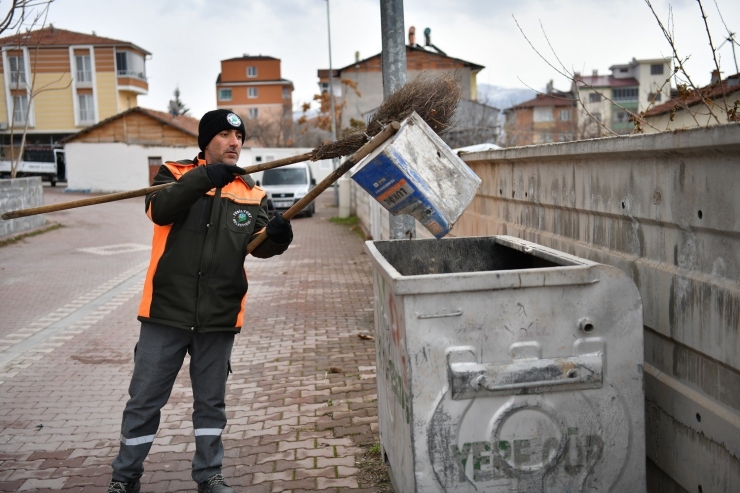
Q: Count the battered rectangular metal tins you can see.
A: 1